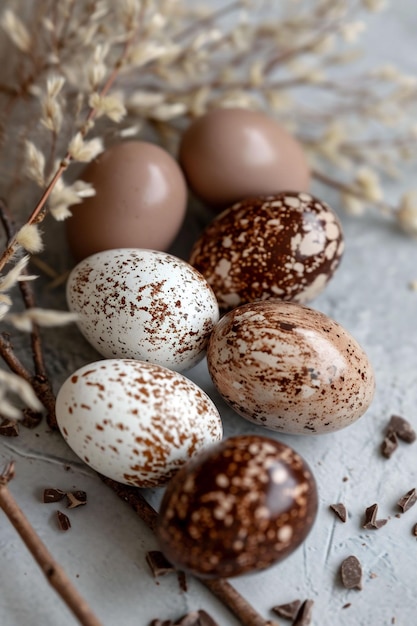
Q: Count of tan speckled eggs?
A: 1